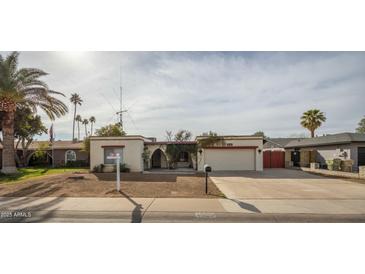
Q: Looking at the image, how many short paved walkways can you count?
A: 1